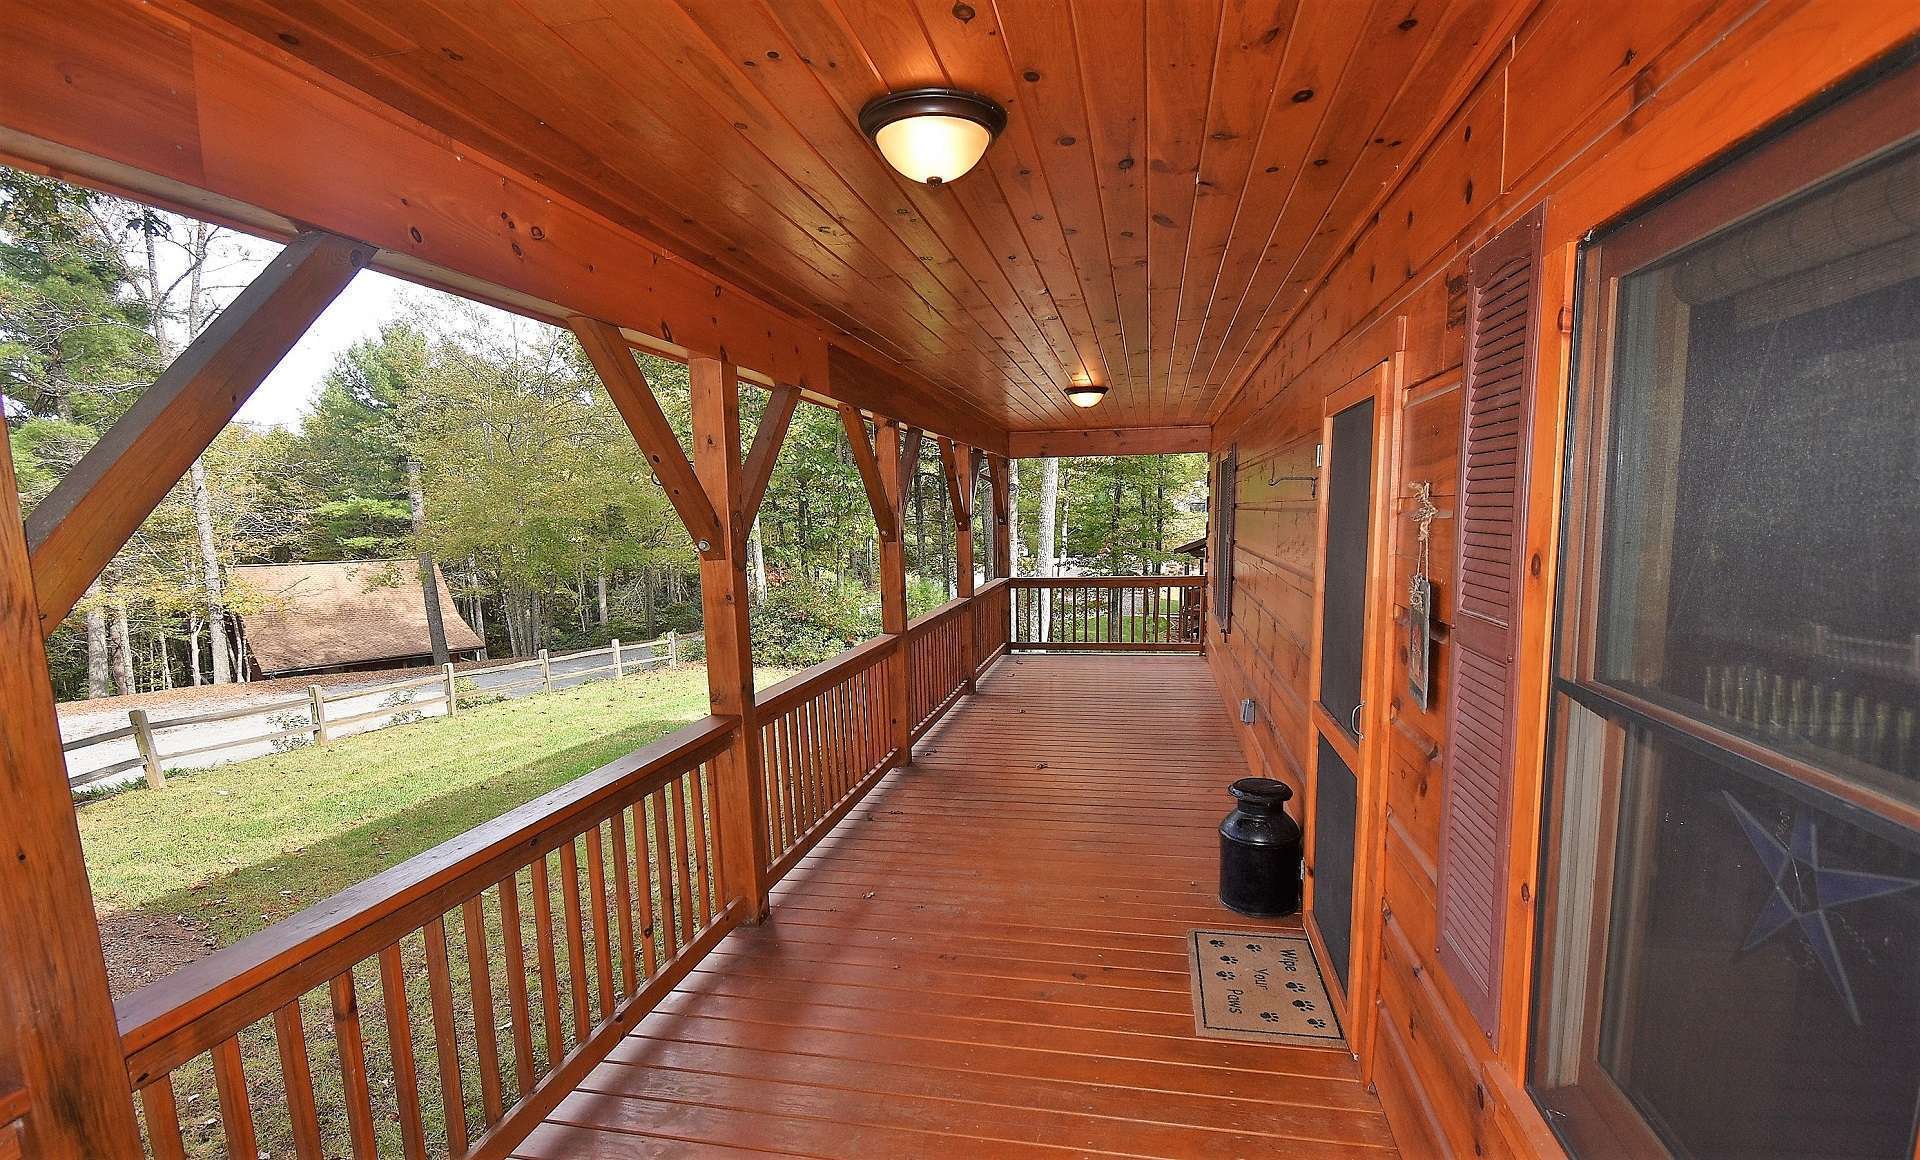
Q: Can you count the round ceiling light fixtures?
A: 2